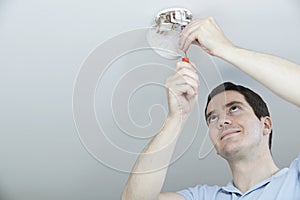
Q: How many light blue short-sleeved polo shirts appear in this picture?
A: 1